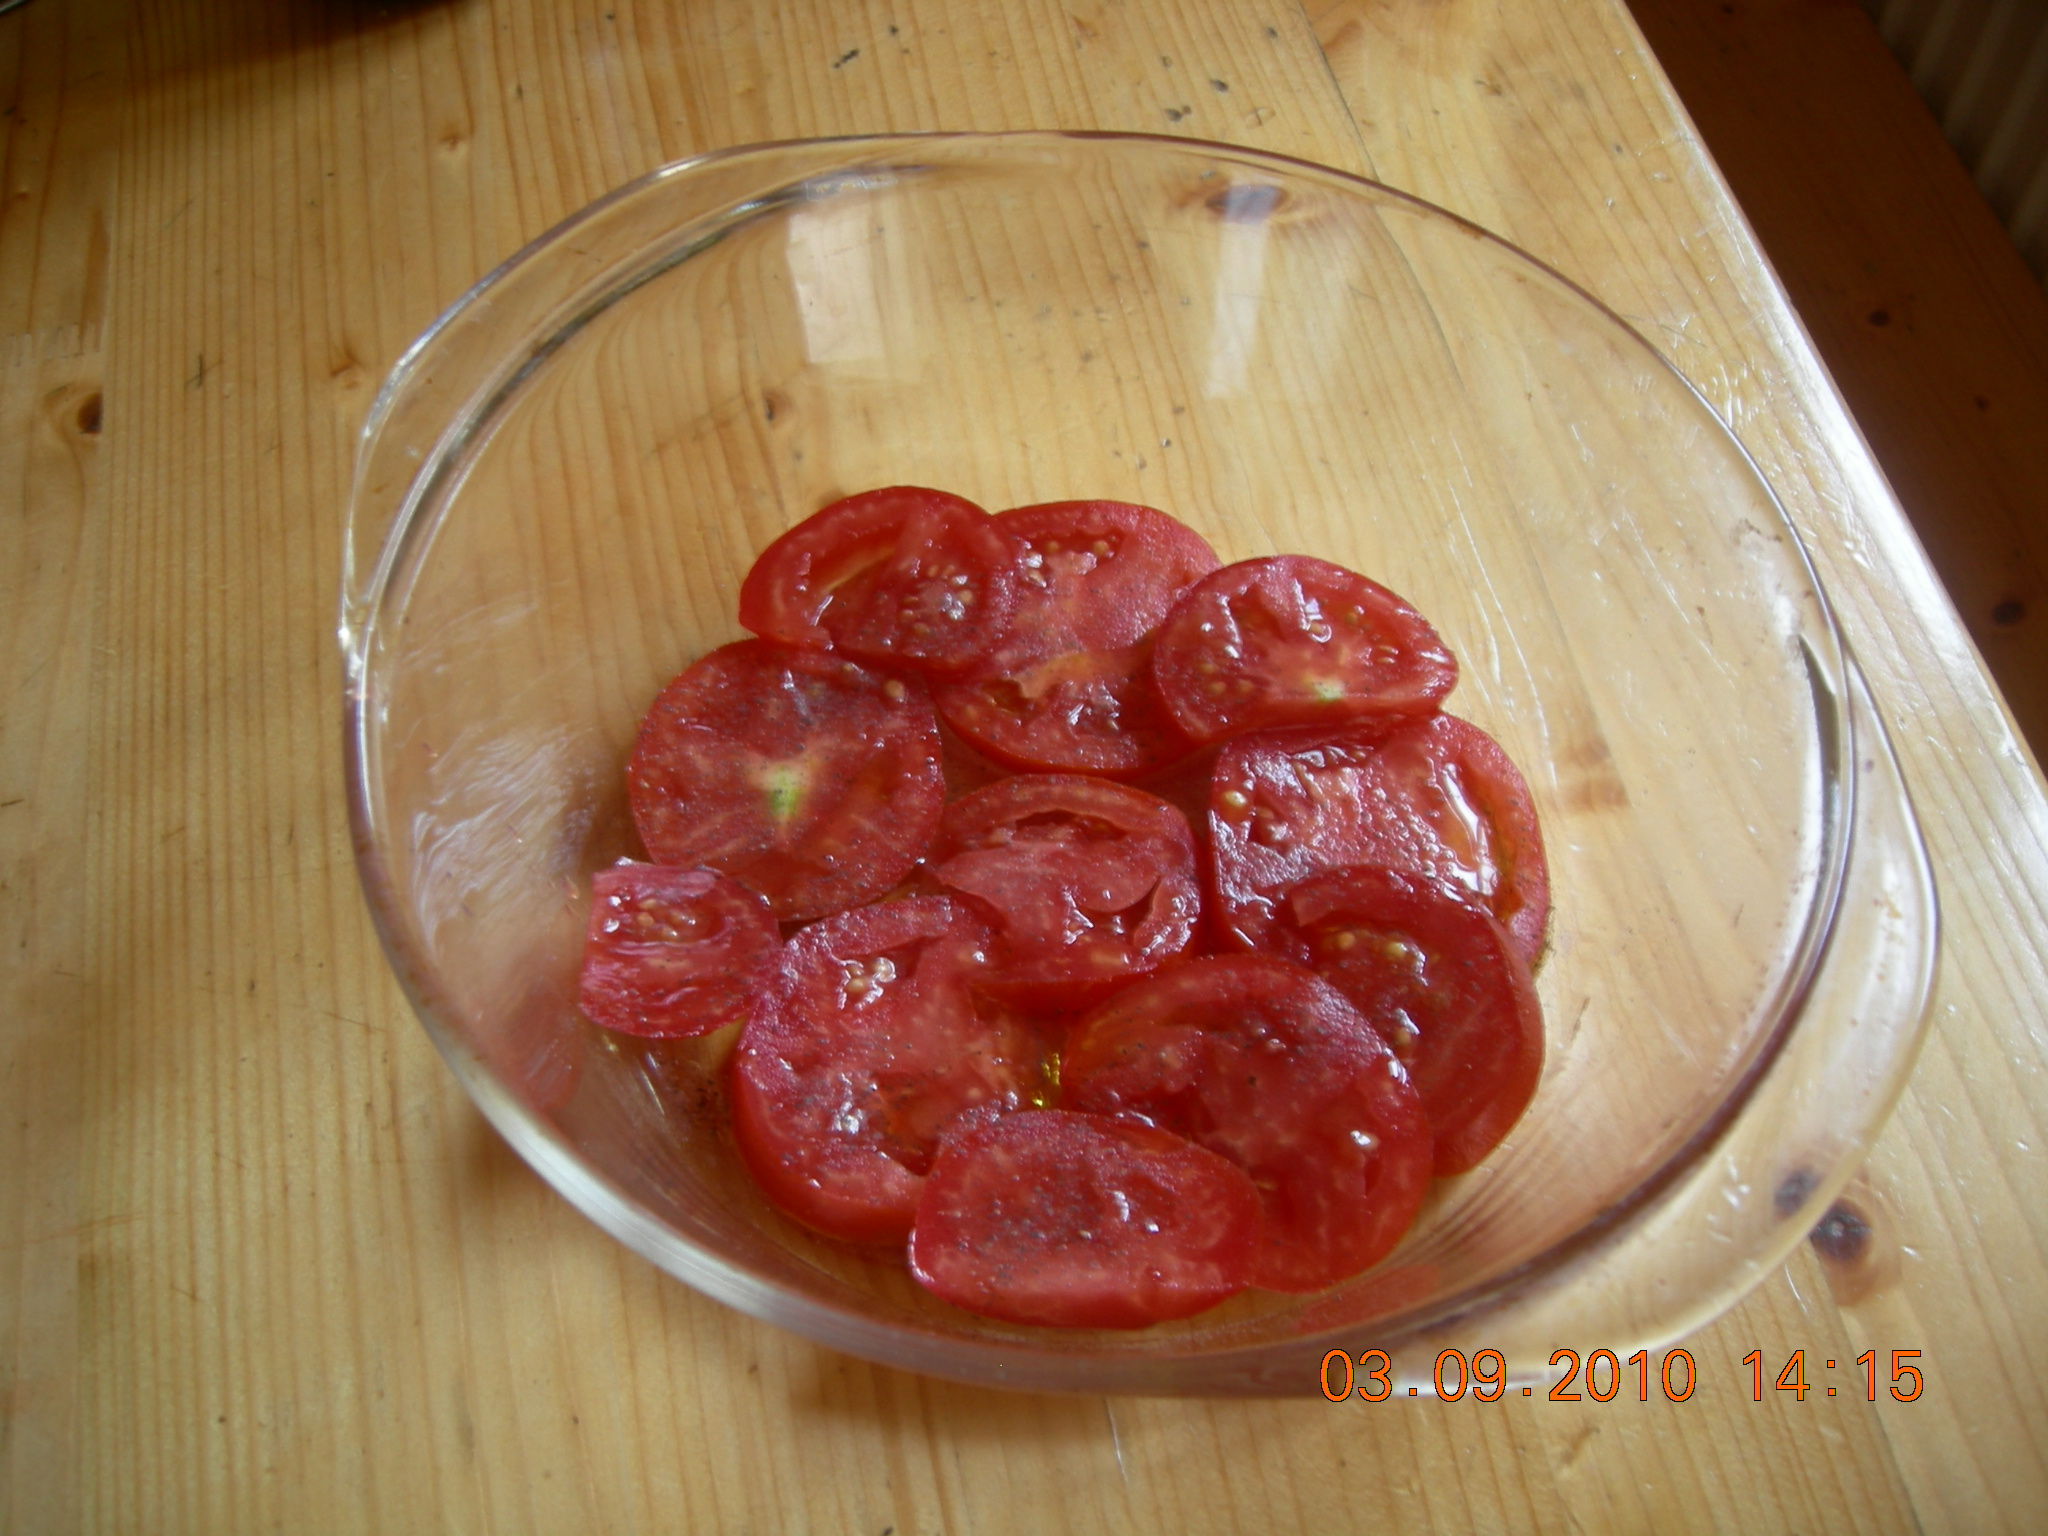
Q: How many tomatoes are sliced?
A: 11